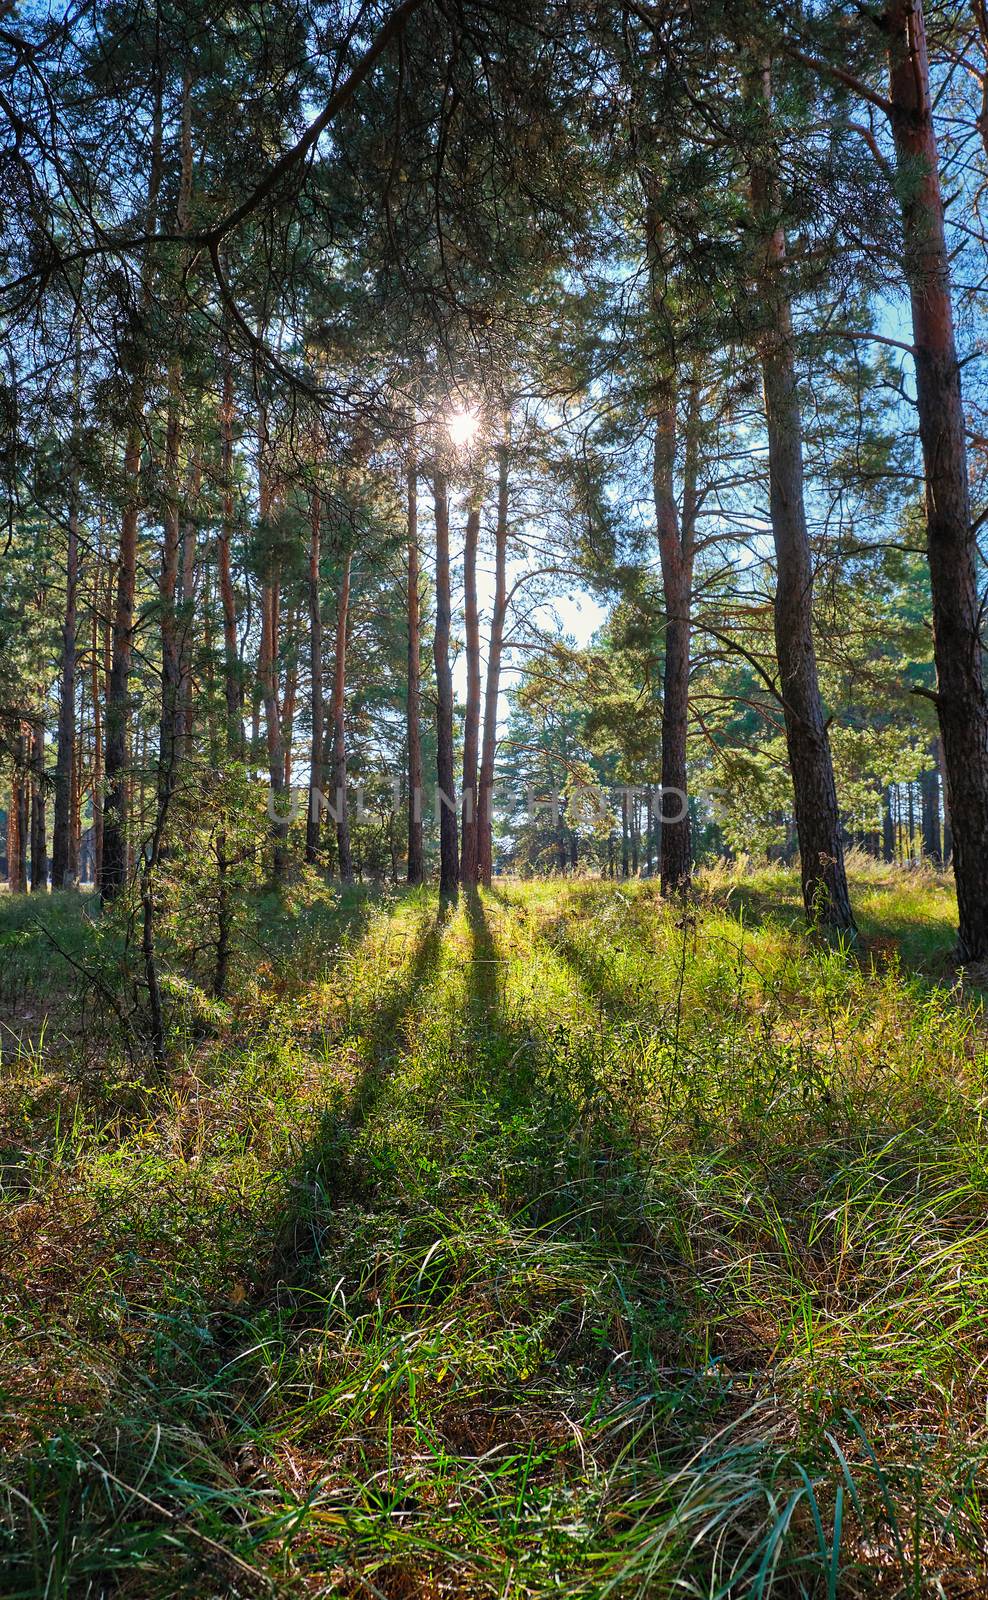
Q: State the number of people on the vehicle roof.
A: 0